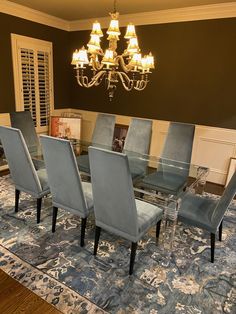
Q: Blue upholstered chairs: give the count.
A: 8